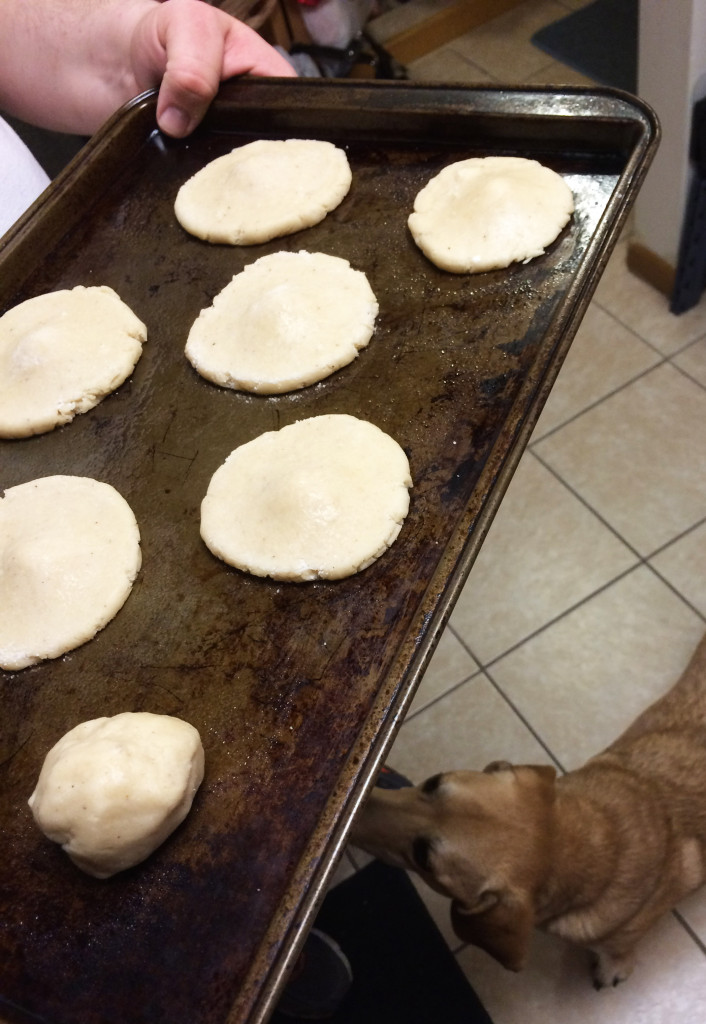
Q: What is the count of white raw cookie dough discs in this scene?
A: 6